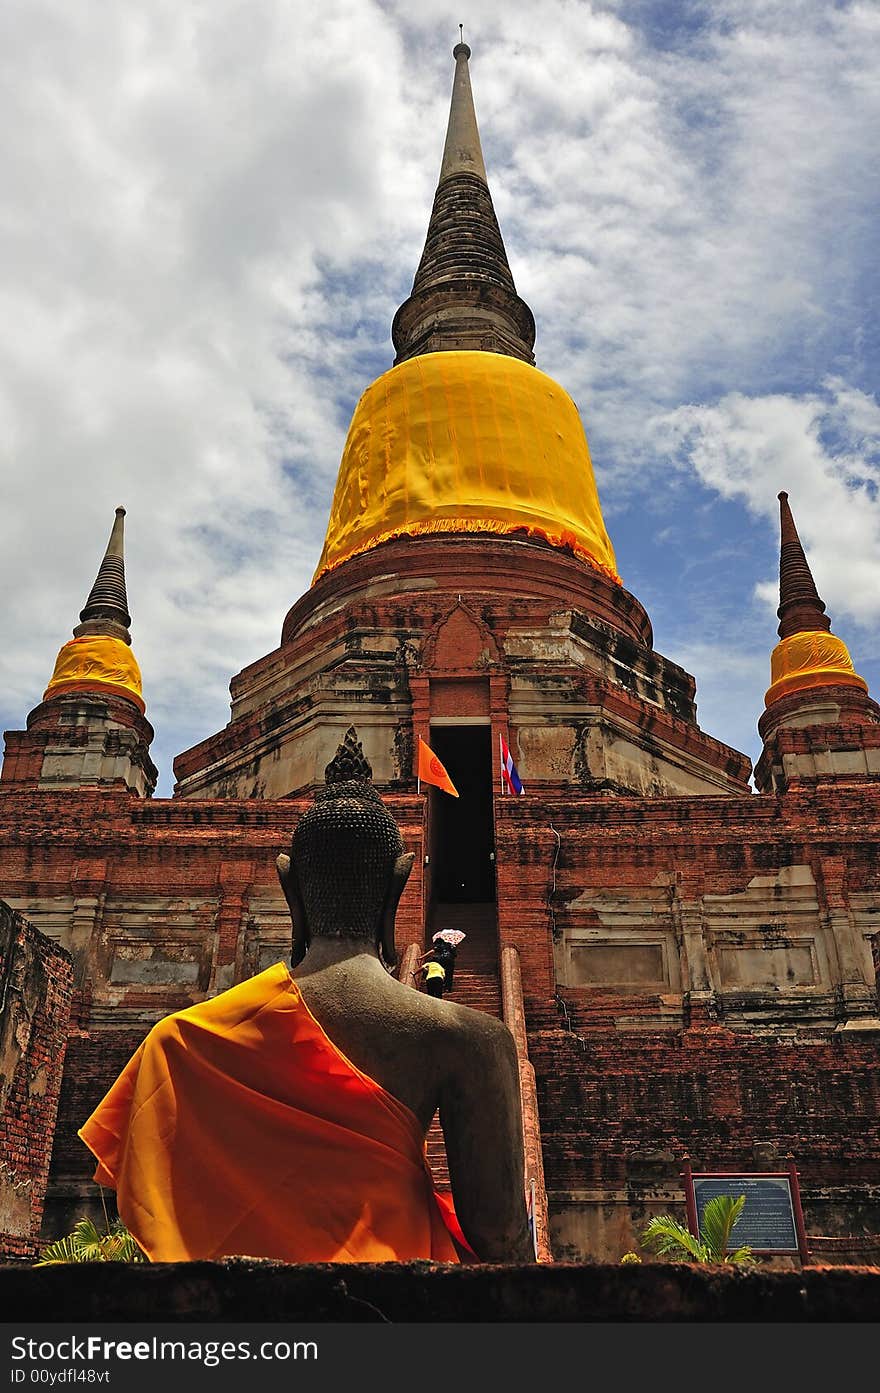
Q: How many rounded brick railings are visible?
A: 2